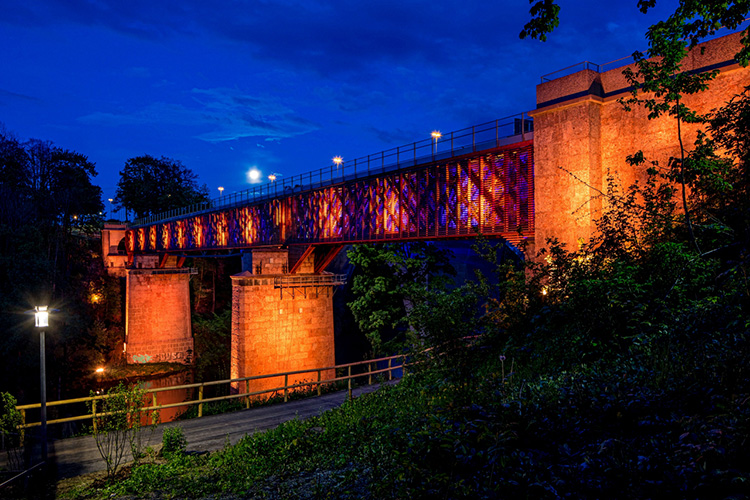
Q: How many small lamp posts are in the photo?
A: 5